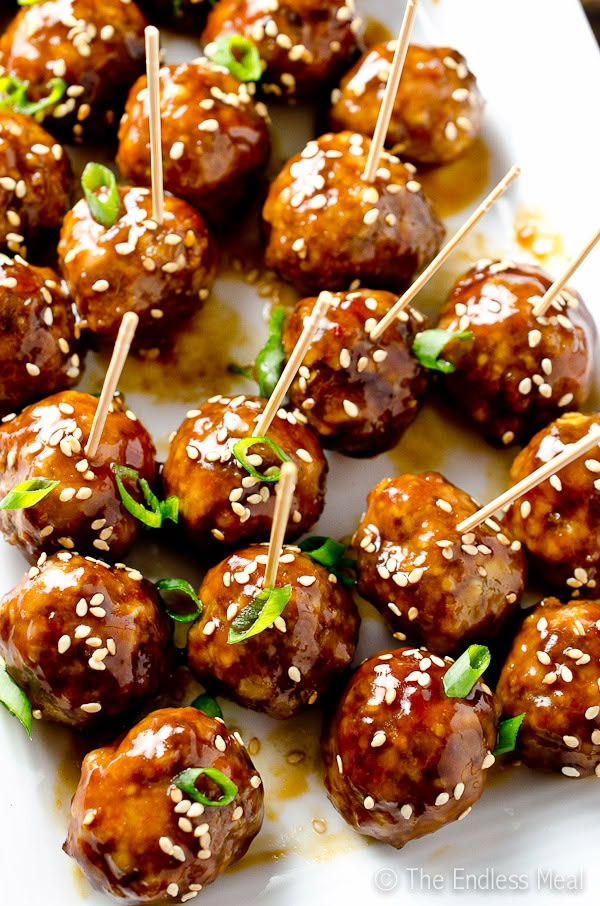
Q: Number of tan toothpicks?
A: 8